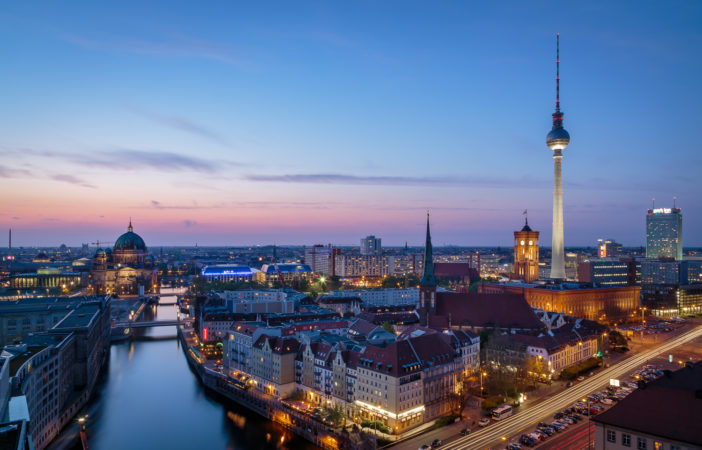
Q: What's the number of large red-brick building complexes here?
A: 1